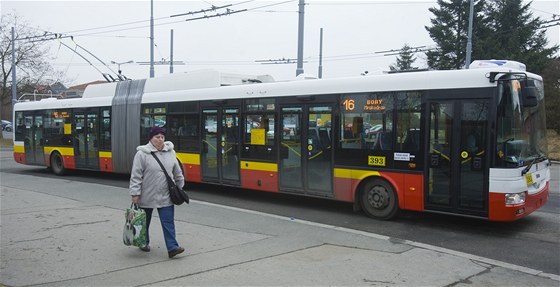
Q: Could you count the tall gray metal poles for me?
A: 6